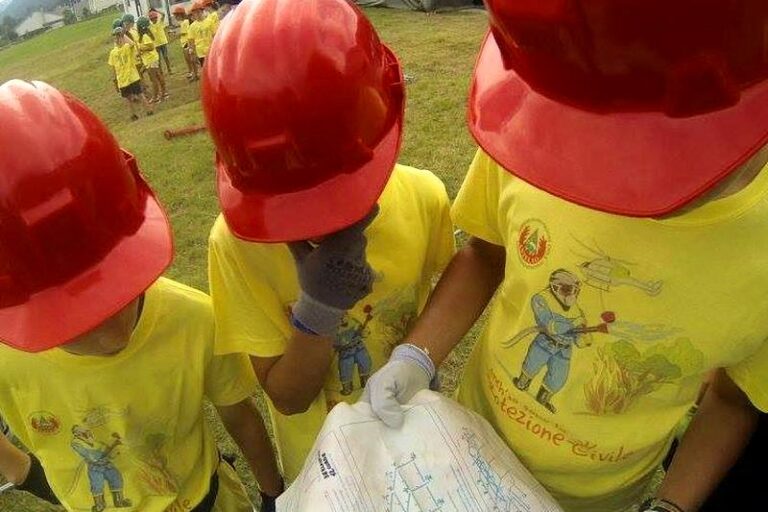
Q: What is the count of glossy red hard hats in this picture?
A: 3